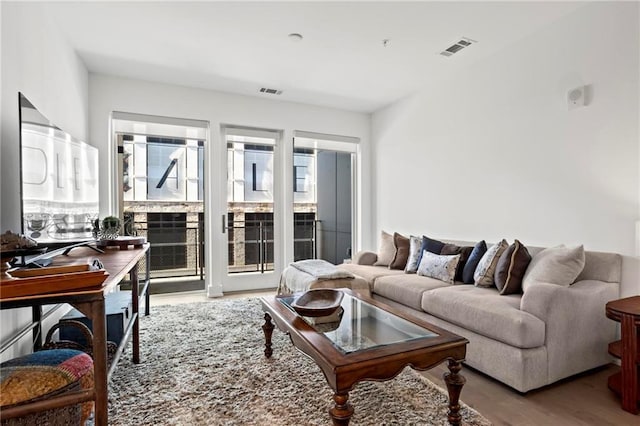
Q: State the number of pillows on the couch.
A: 10